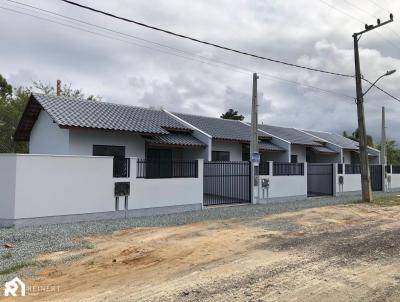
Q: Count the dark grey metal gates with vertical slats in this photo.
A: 3